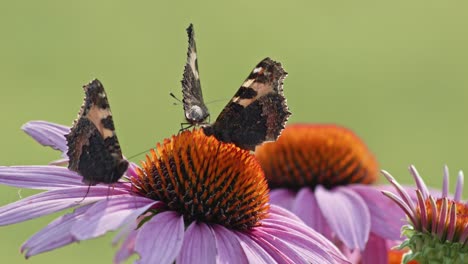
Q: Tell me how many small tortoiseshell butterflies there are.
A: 3